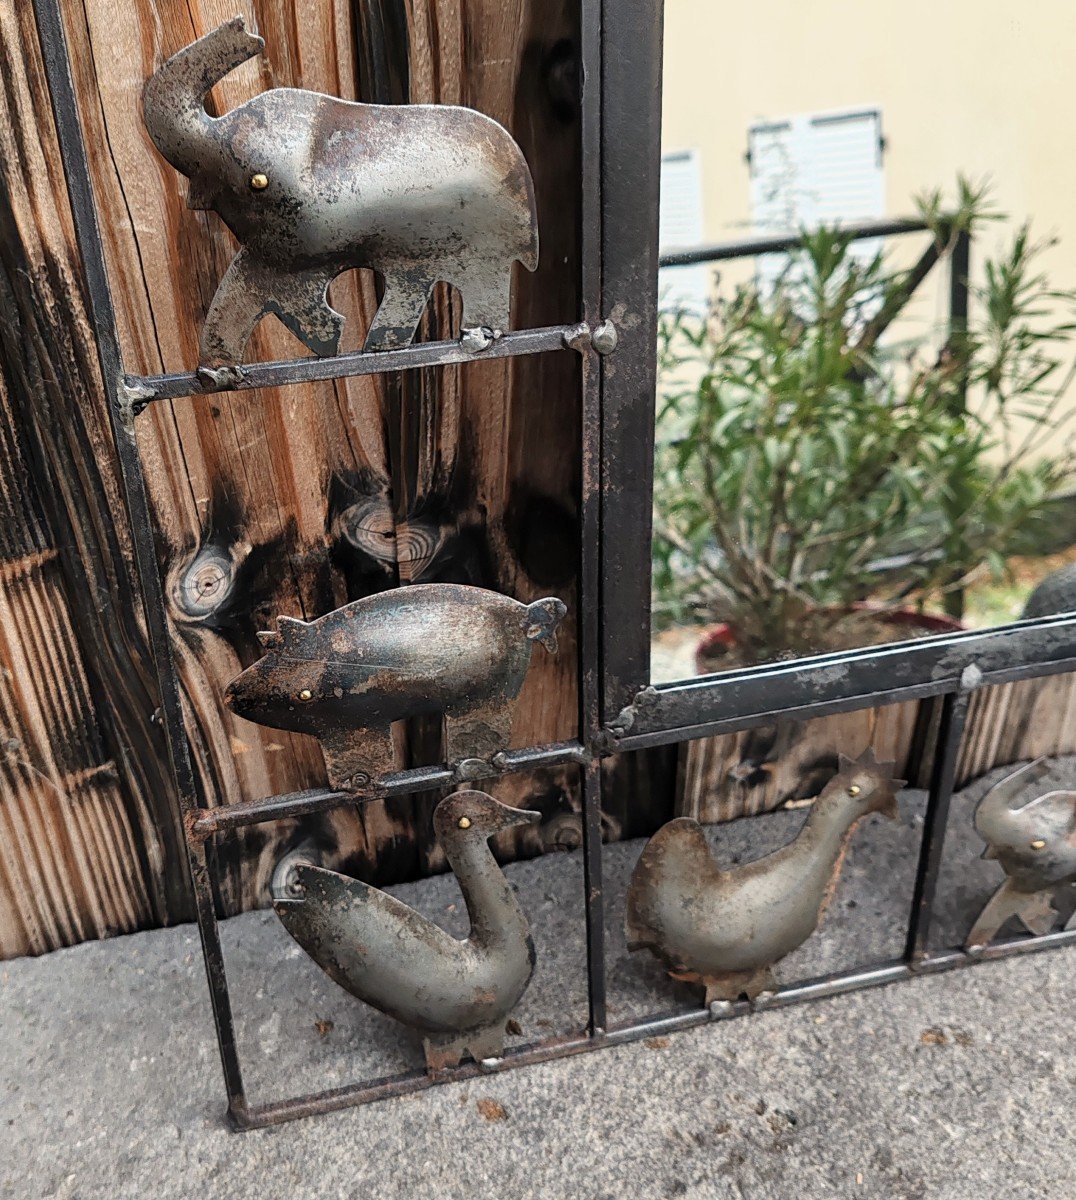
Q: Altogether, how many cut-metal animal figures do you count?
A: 5